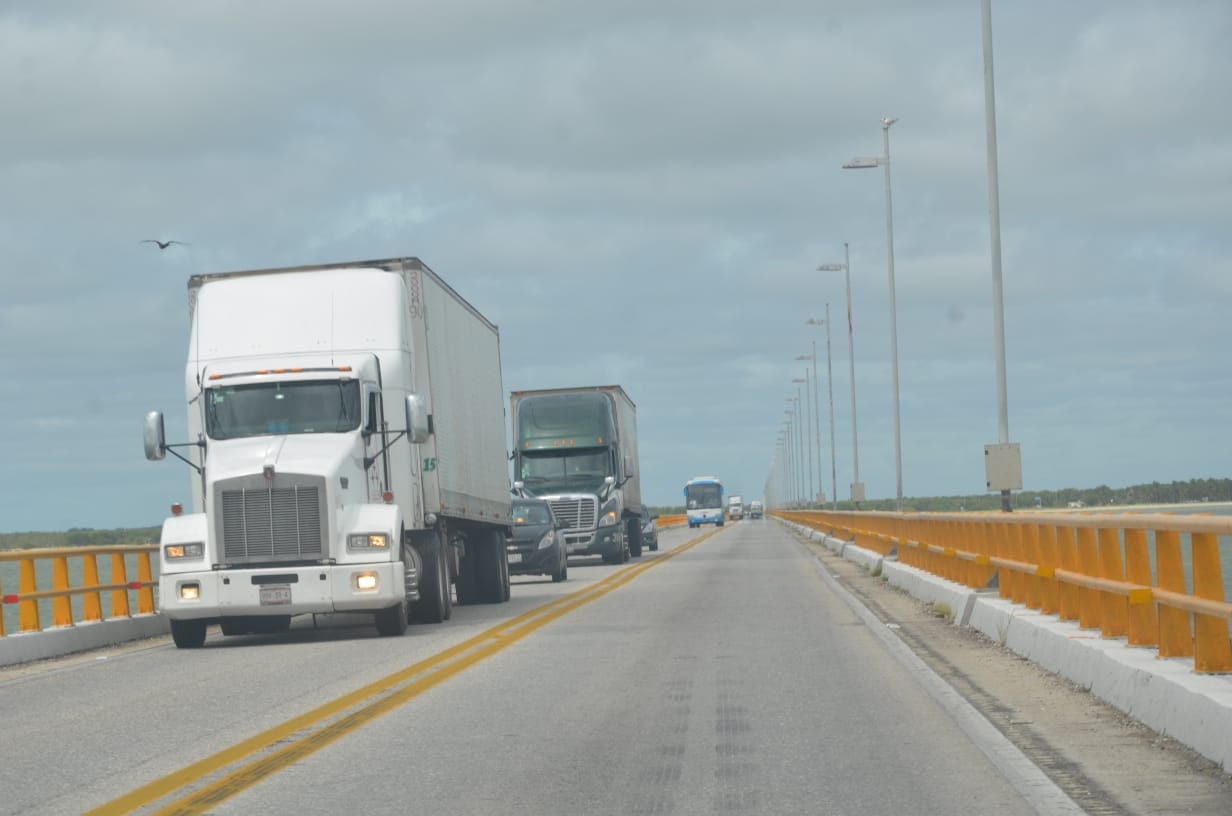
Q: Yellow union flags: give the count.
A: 0